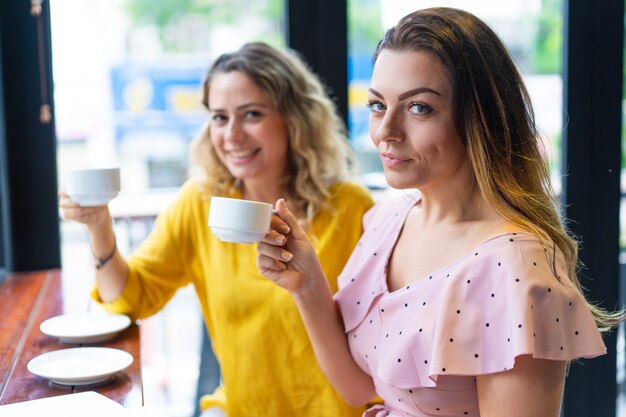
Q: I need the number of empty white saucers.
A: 2